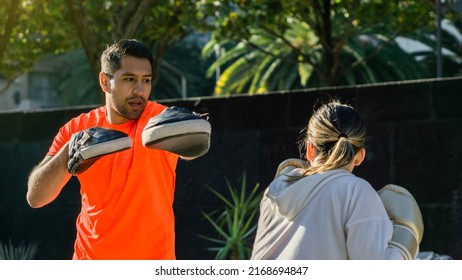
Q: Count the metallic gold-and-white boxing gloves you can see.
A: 2